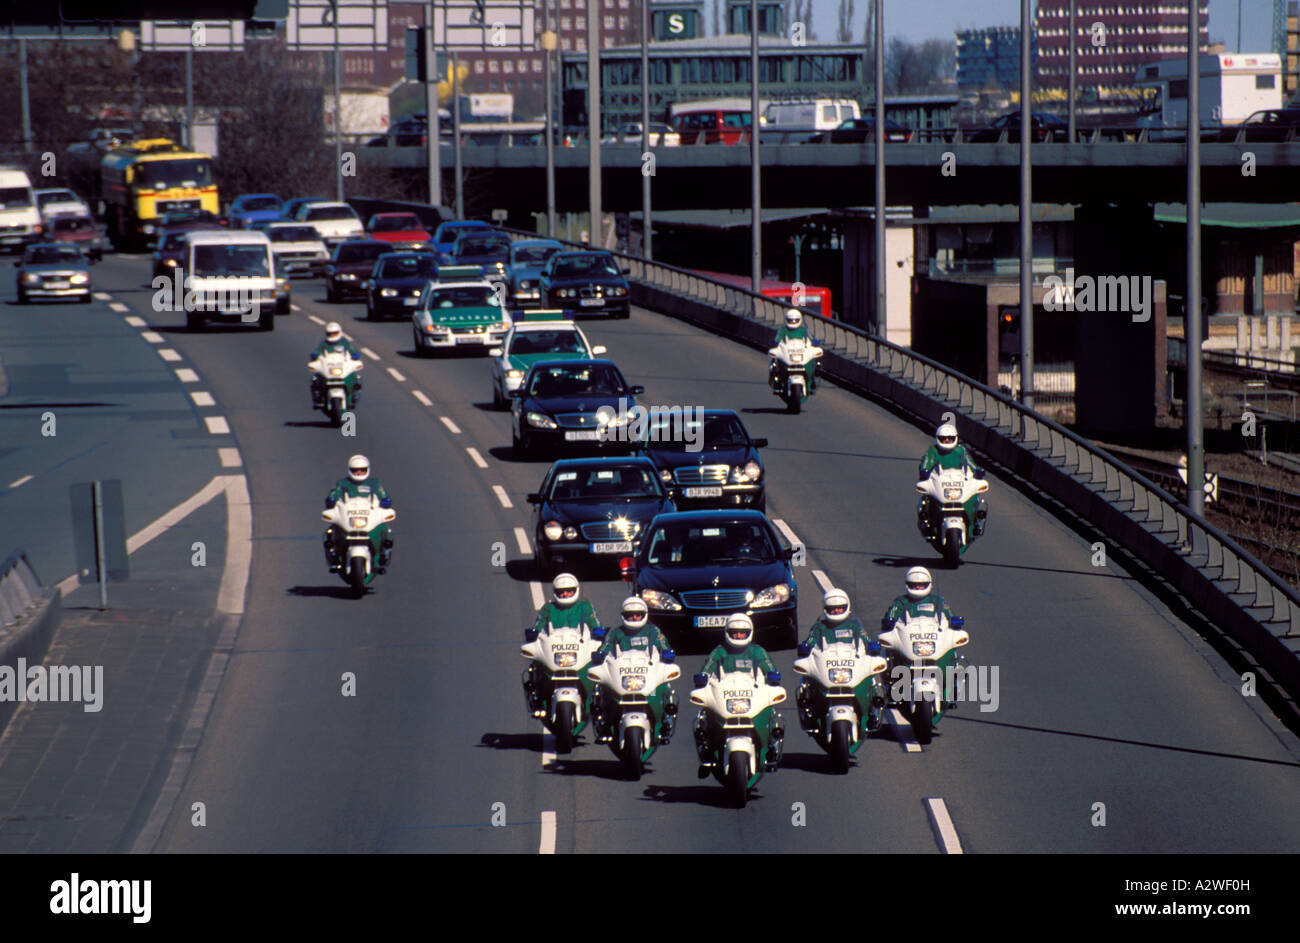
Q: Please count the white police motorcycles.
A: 9